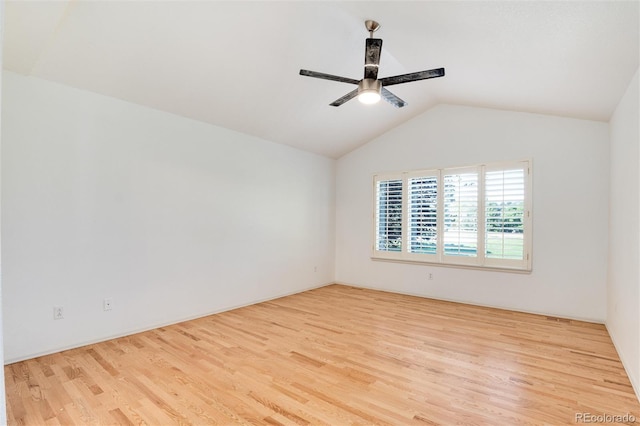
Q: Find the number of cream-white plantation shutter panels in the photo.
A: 4